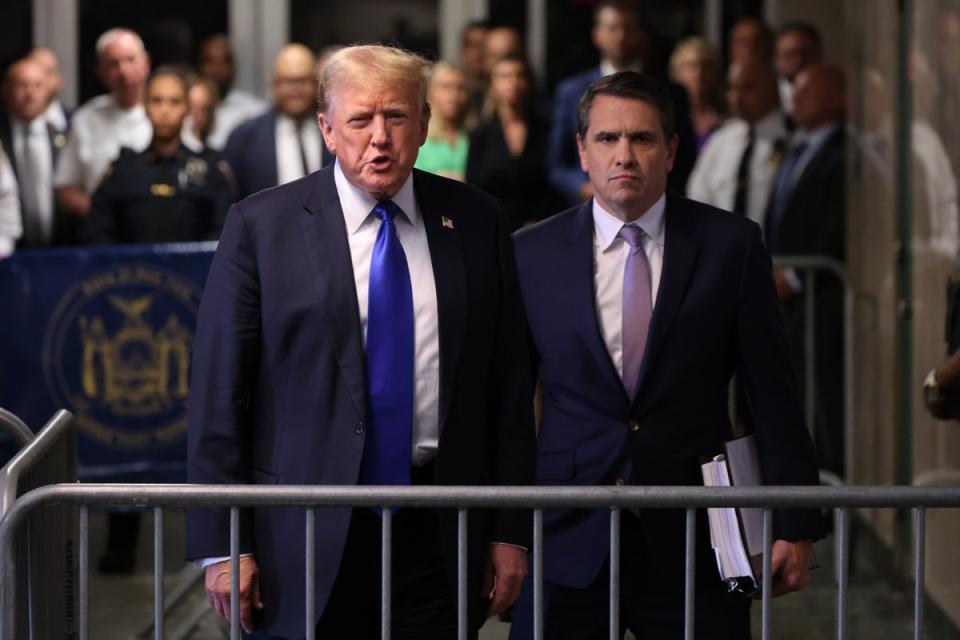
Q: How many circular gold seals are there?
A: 1